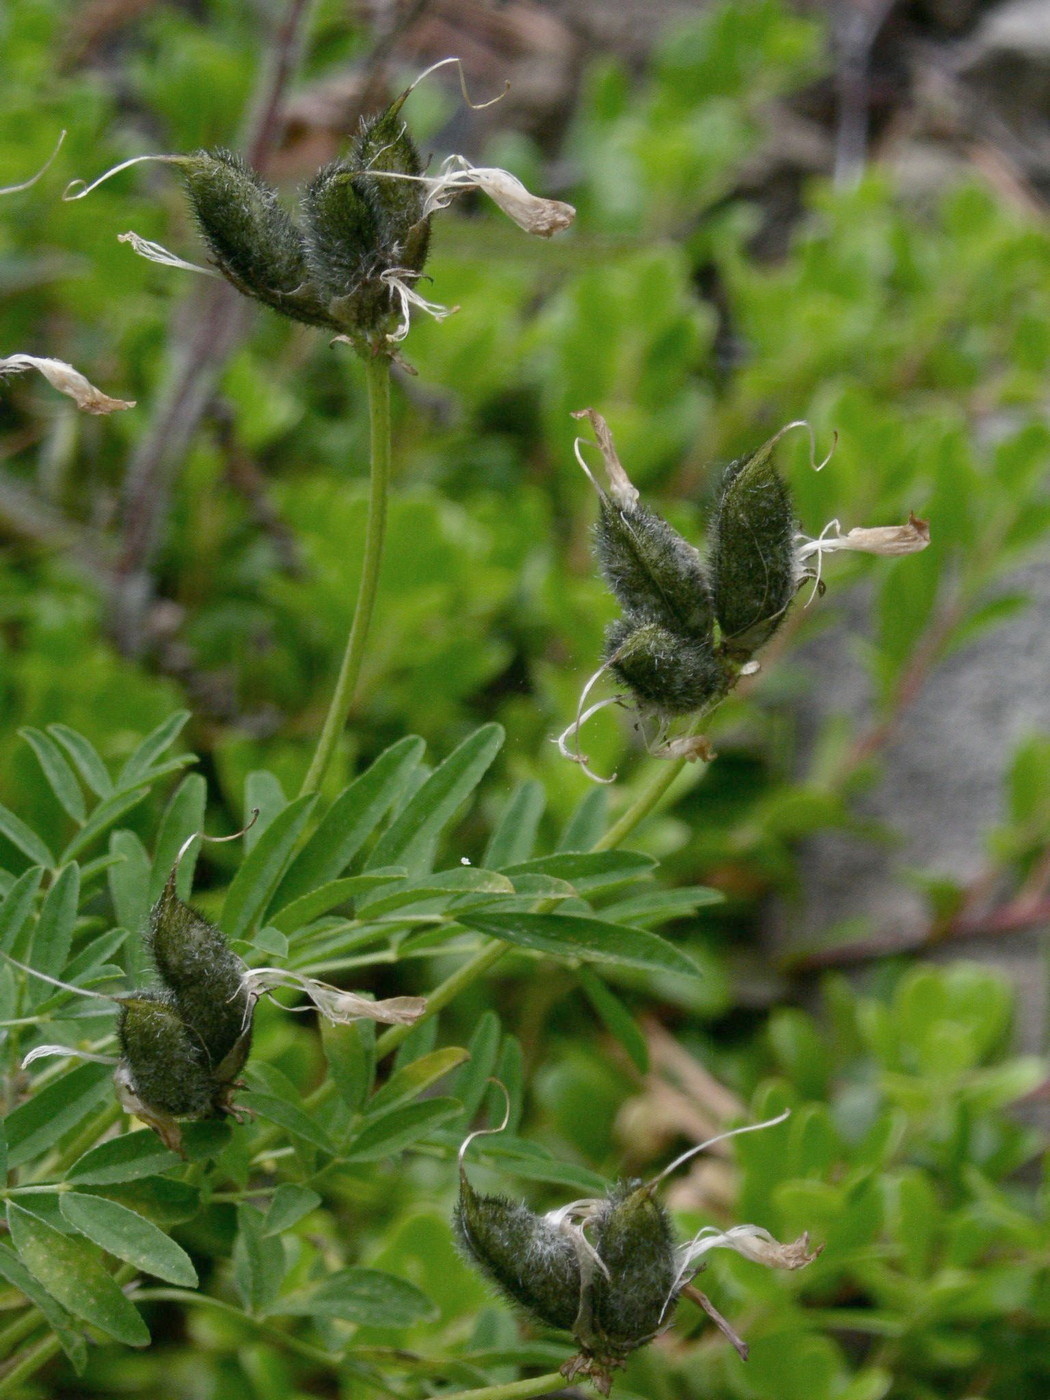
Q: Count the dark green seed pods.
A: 10